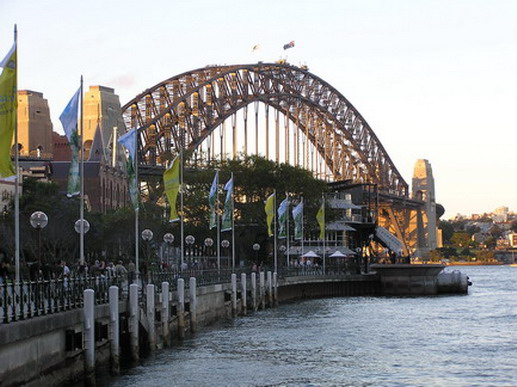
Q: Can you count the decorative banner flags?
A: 10